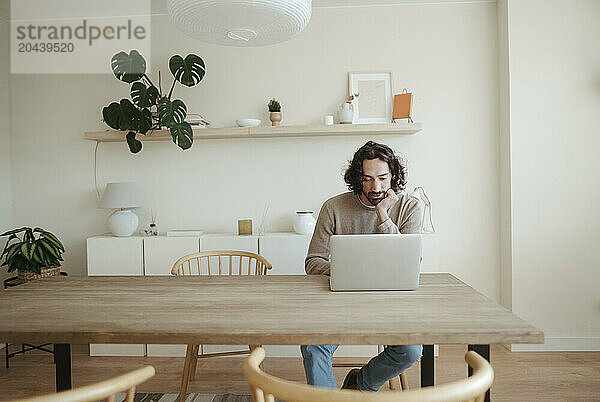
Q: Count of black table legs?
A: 3